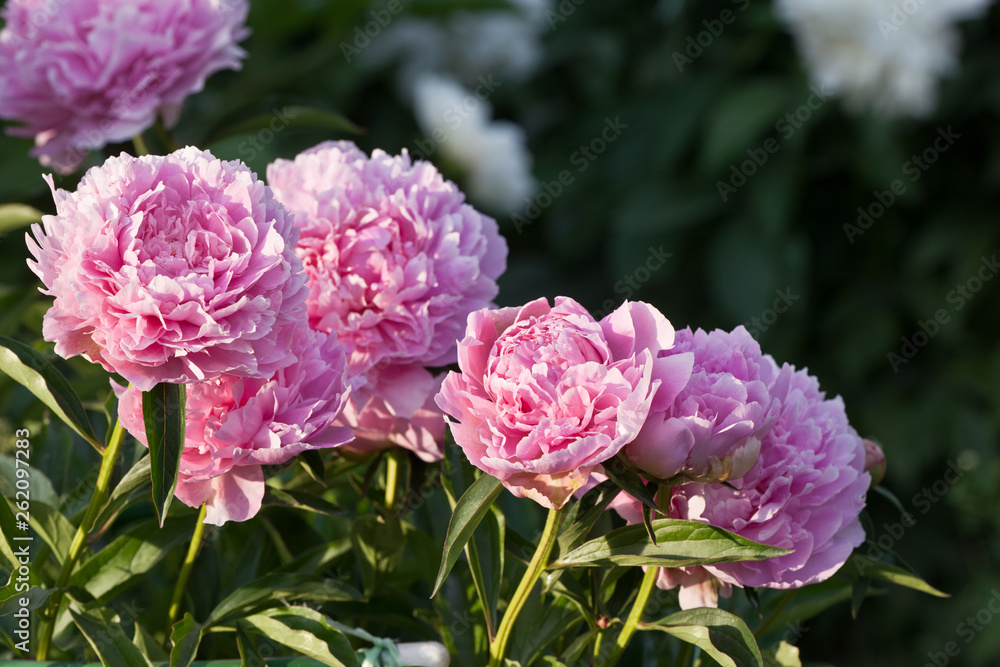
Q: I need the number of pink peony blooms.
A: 7